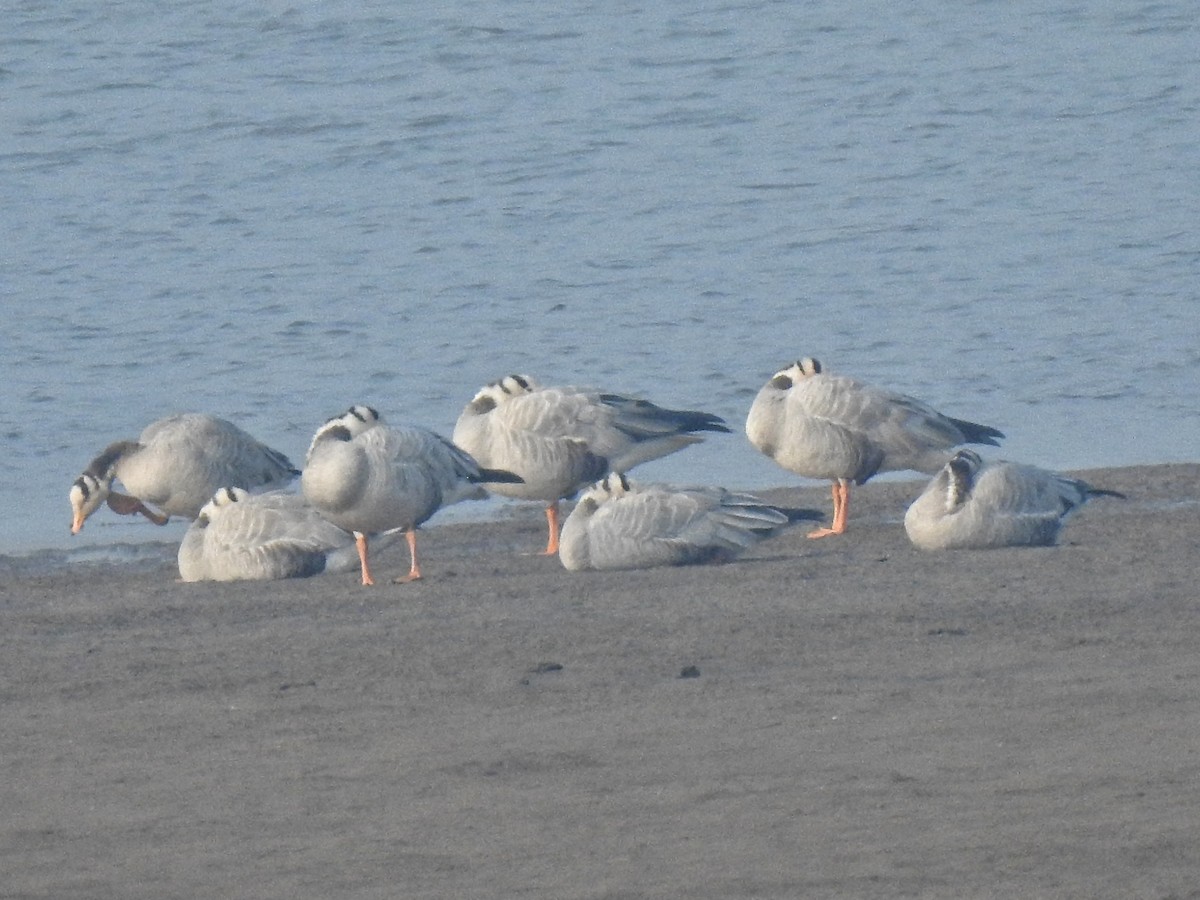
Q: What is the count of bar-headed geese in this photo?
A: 7